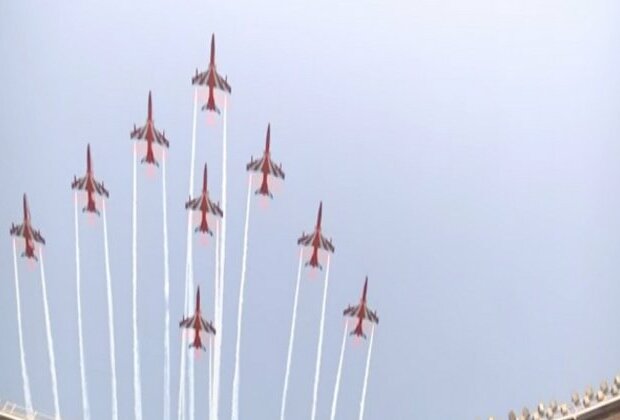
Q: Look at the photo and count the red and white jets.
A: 9